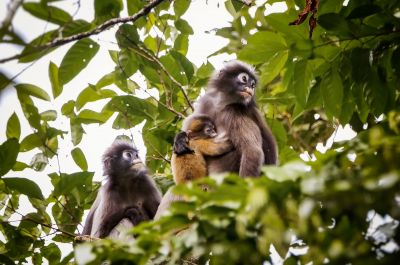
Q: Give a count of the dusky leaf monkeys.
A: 3